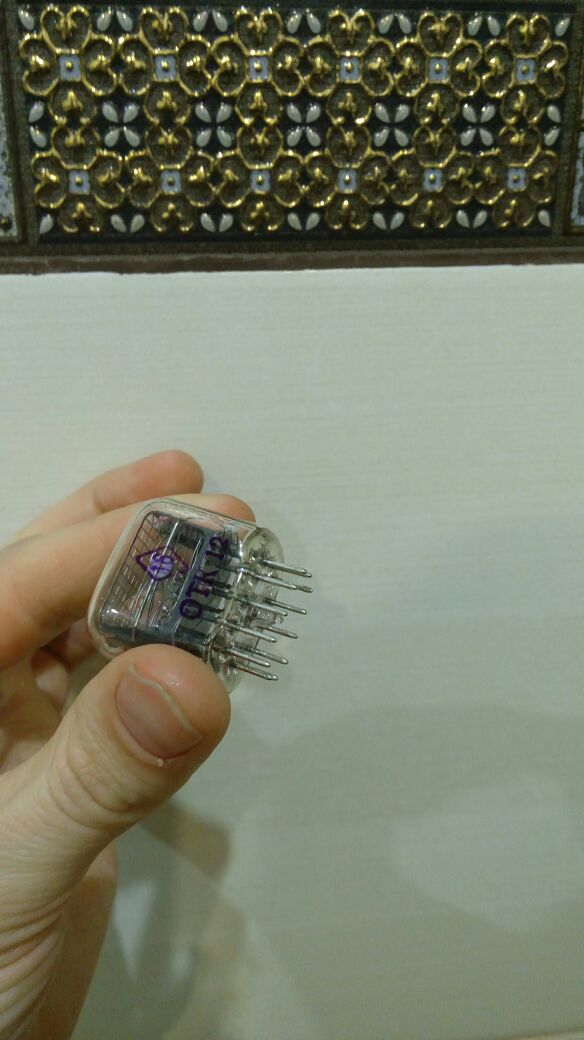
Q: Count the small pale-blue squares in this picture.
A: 12